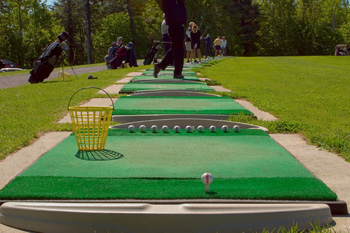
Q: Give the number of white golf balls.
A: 11